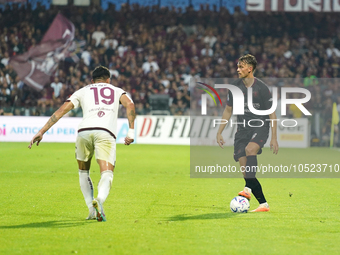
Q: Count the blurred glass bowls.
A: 0